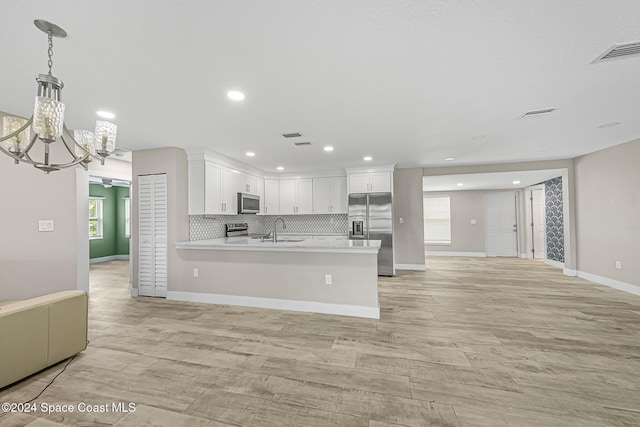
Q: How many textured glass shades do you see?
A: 4